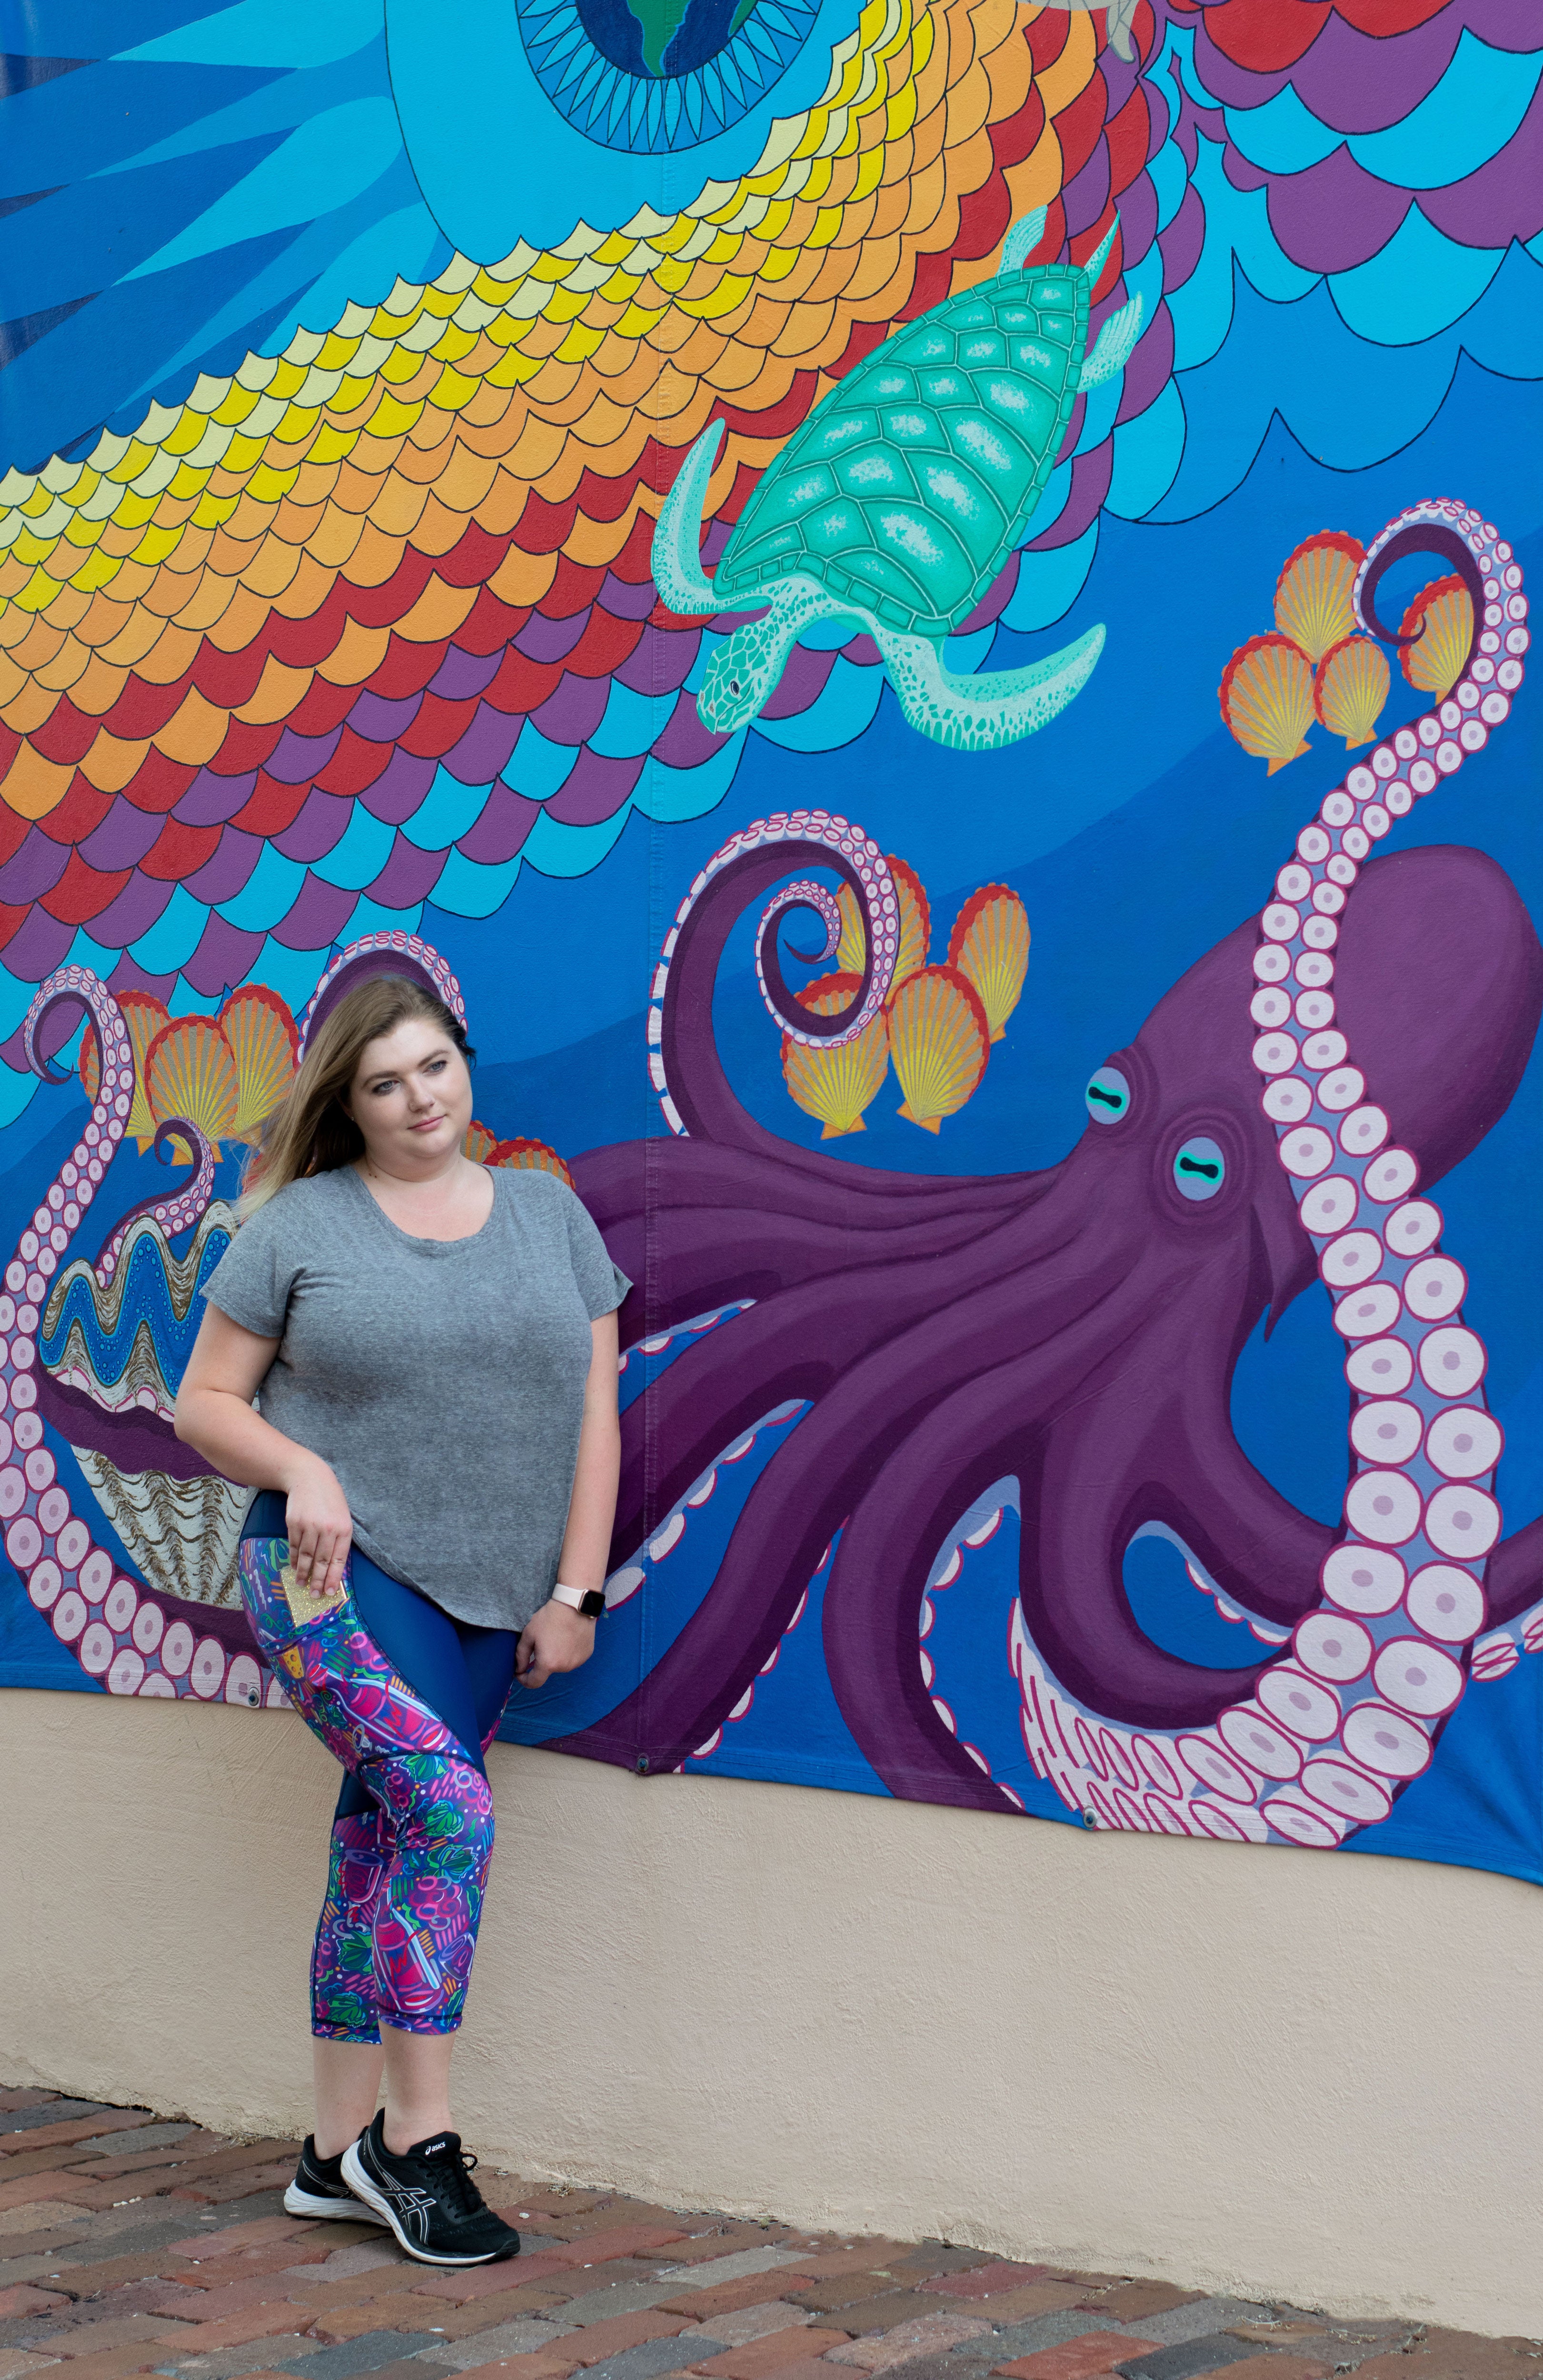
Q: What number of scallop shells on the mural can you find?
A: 13